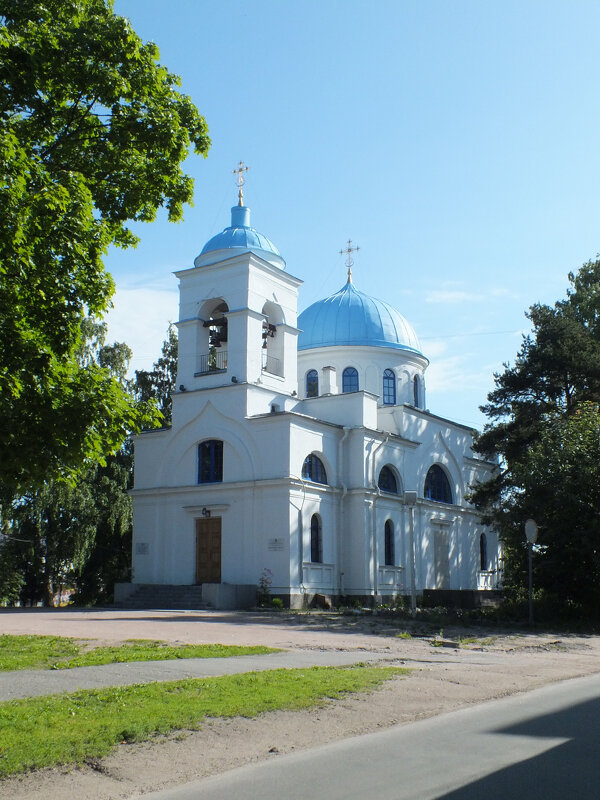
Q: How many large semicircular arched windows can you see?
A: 3